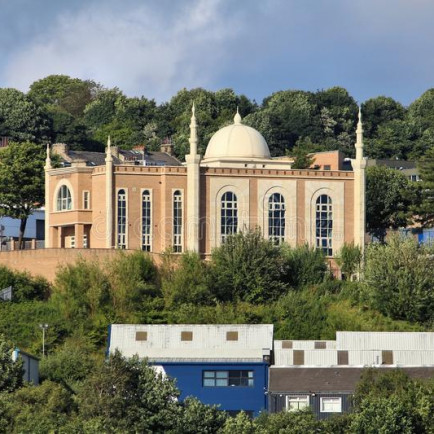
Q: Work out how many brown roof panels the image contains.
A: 8